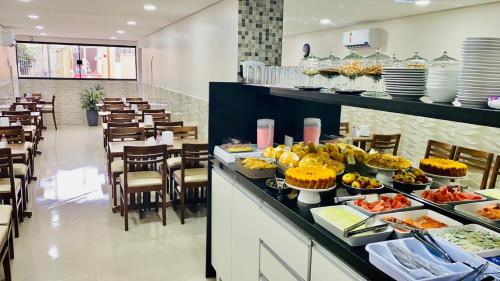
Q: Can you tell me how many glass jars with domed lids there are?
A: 7